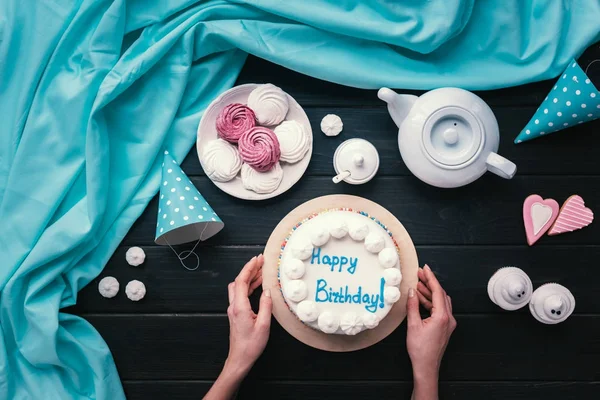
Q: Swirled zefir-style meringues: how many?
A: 6